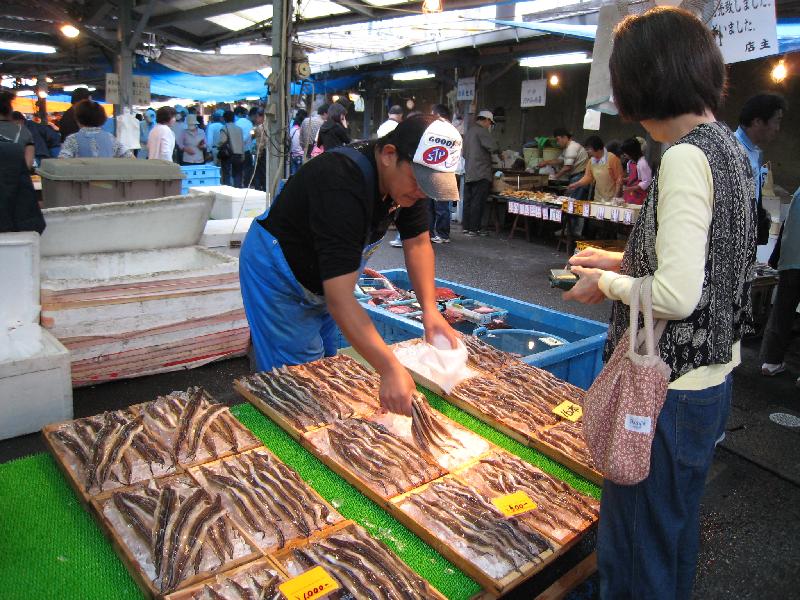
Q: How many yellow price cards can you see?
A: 3